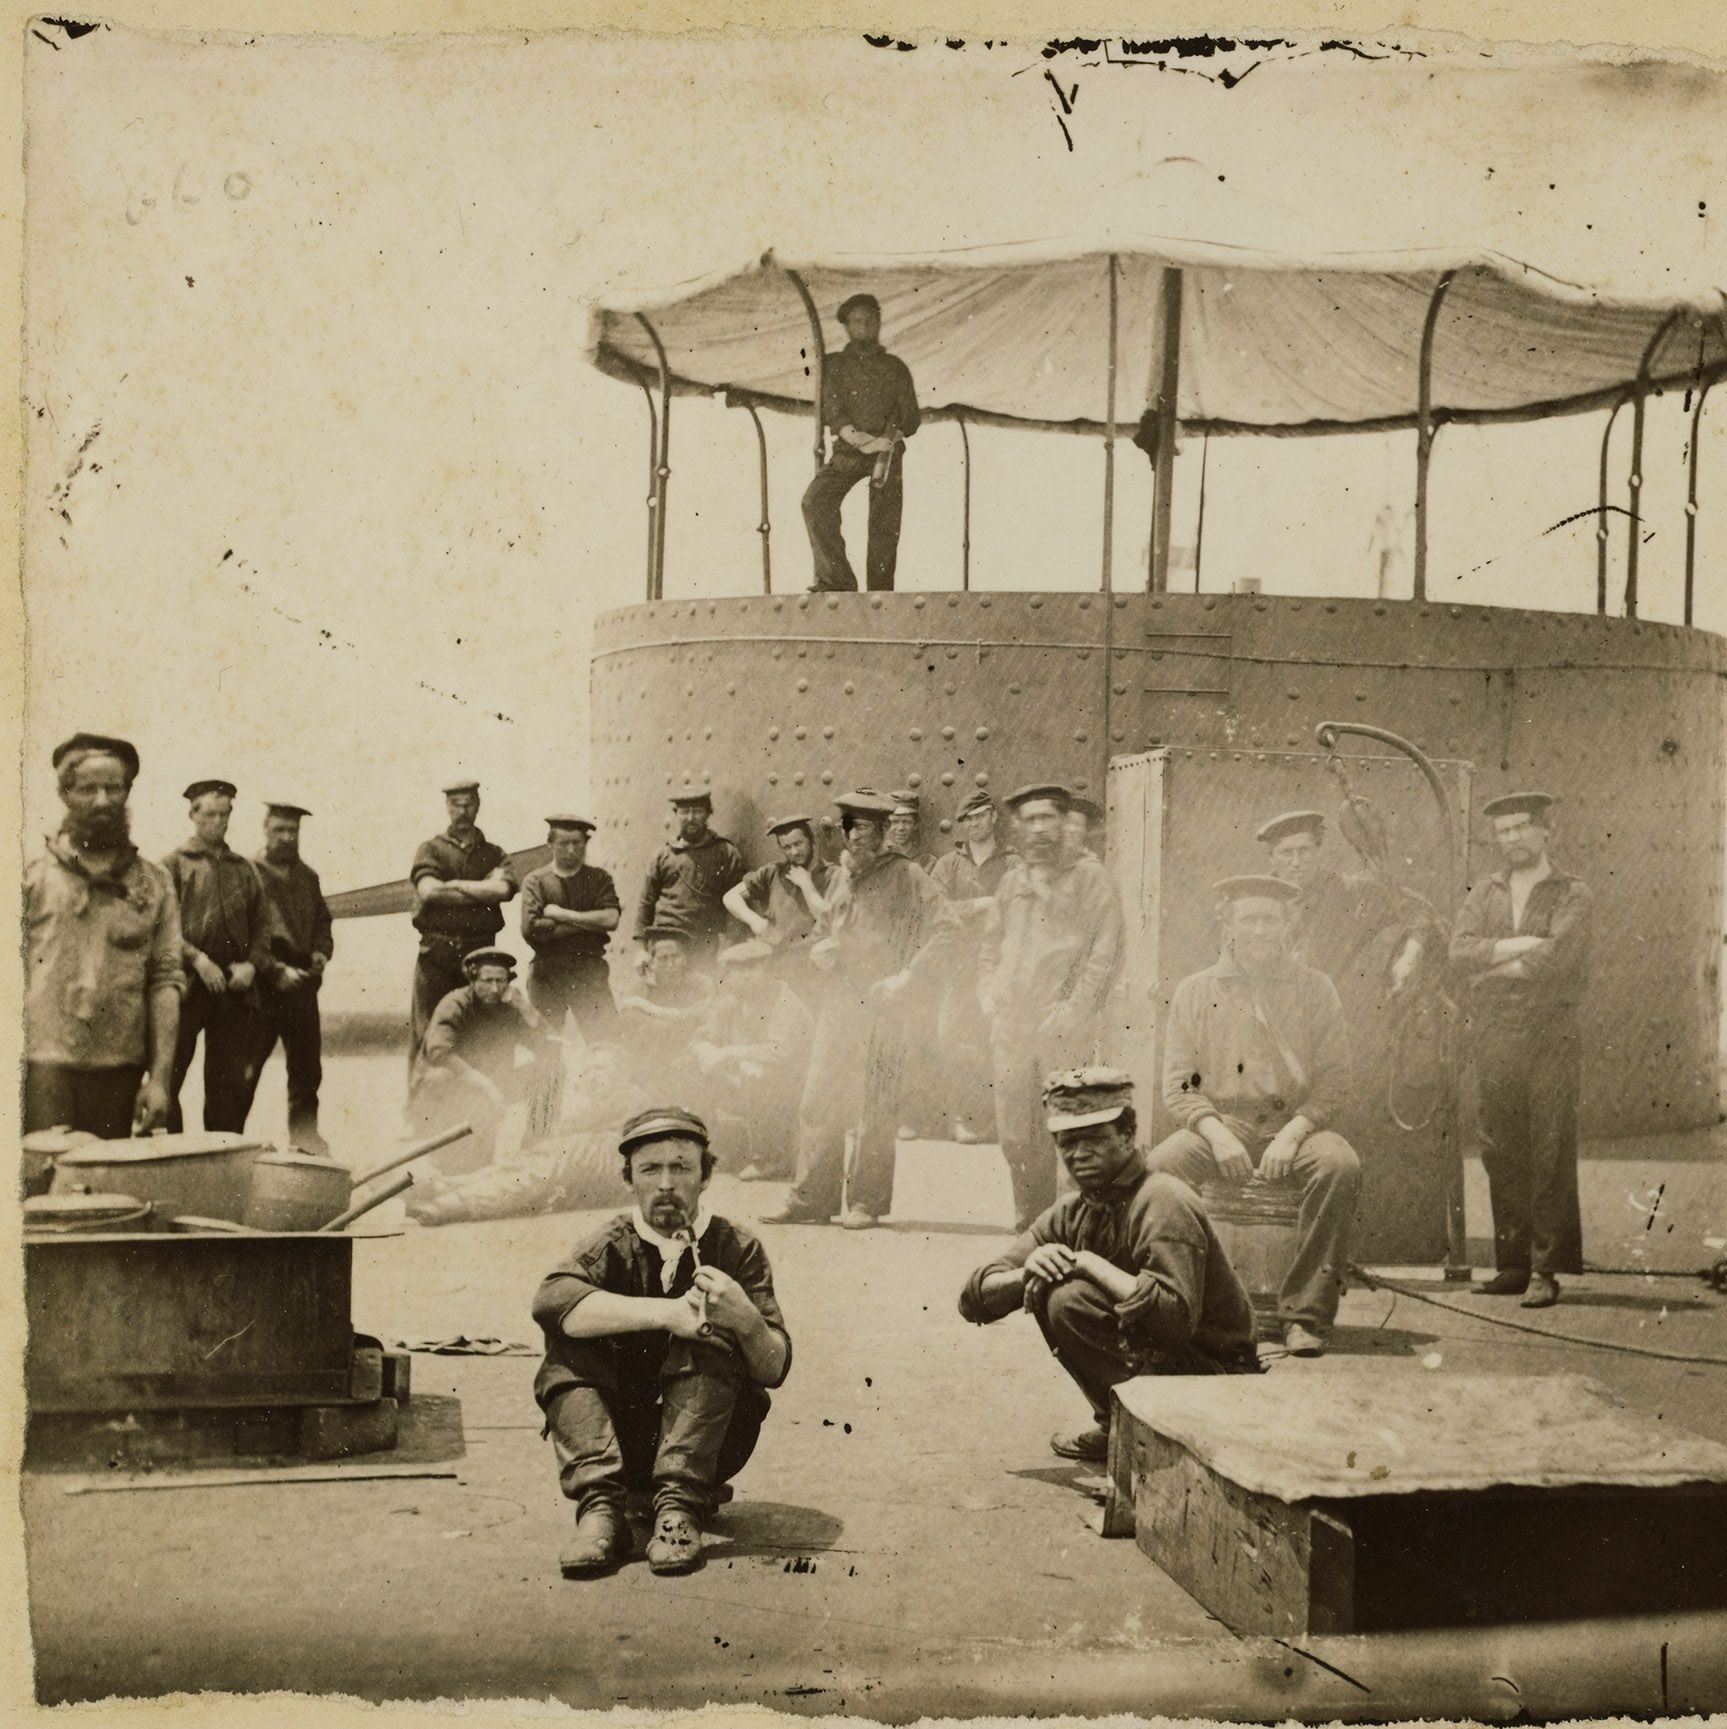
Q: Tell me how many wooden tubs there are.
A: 1